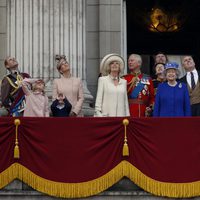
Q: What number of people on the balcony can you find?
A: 10